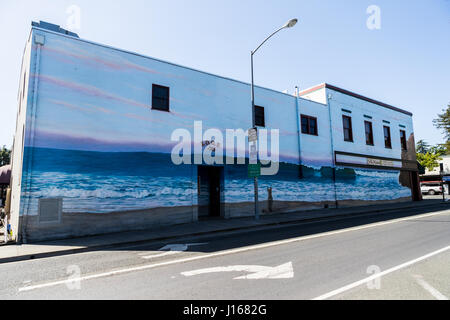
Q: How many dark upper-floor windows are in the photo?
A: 7